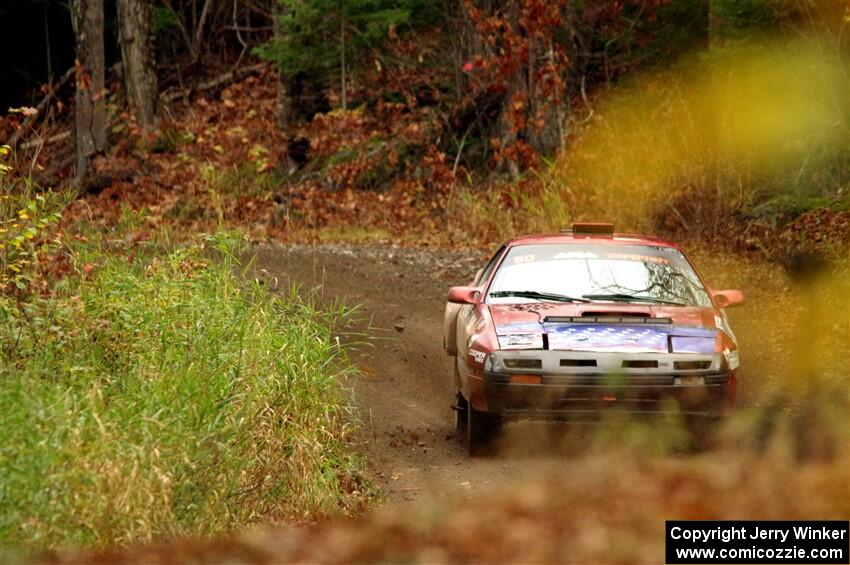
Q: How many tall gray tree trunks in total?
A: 2